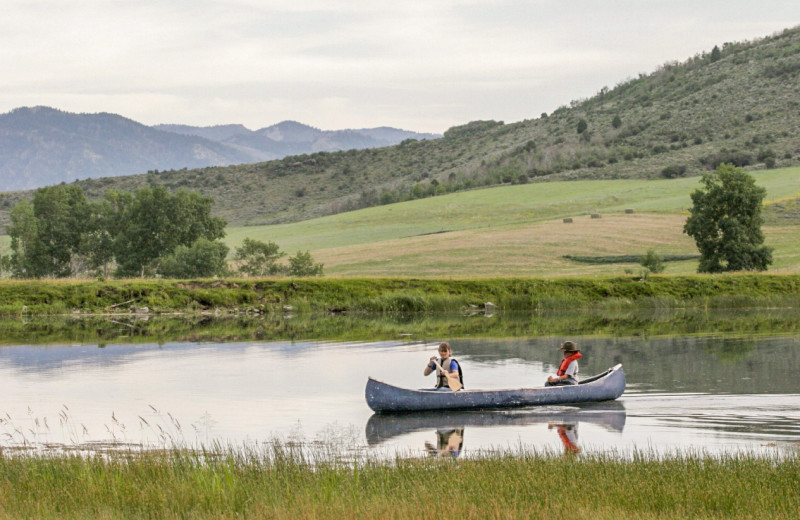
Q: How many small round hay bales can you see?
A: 3